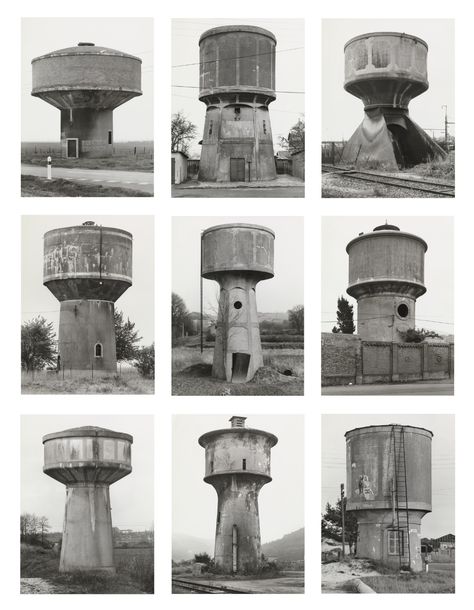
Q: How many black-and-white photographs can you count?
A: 9